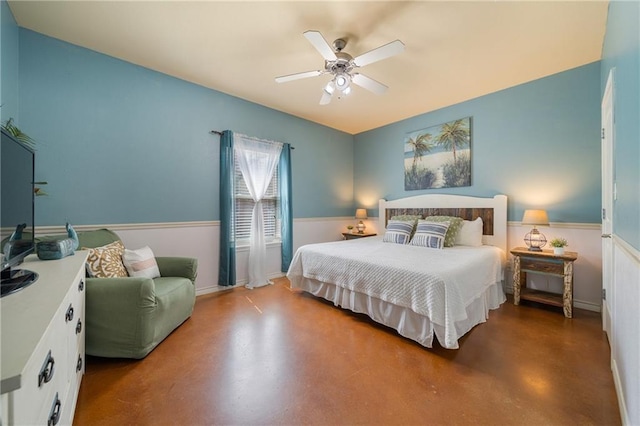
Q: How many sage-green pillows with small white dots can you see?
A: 2